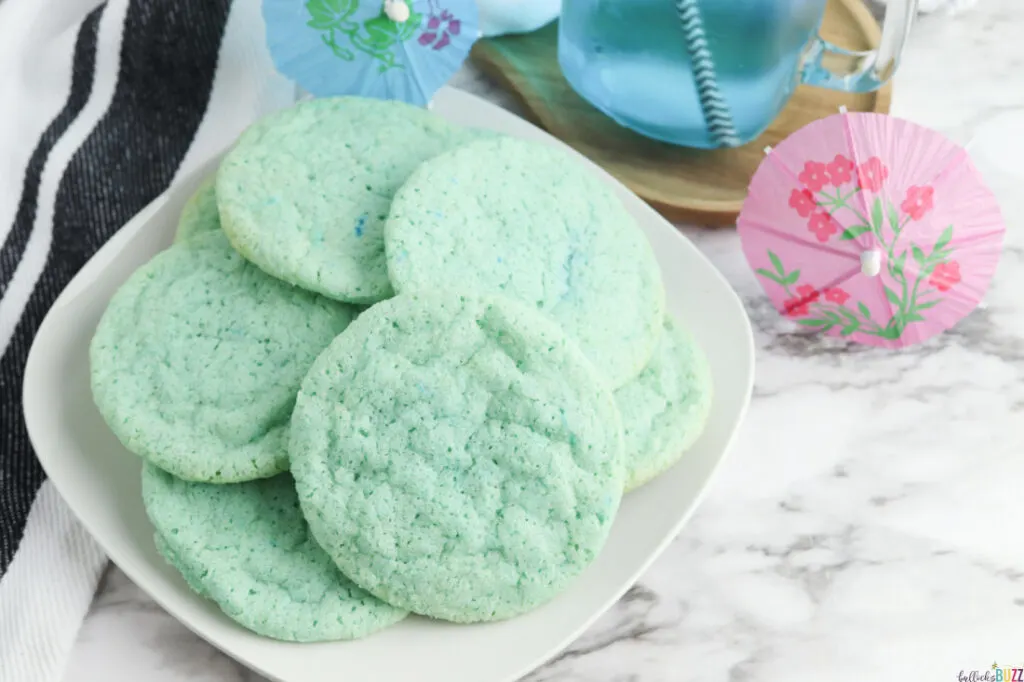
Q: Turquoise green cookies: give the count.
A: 7